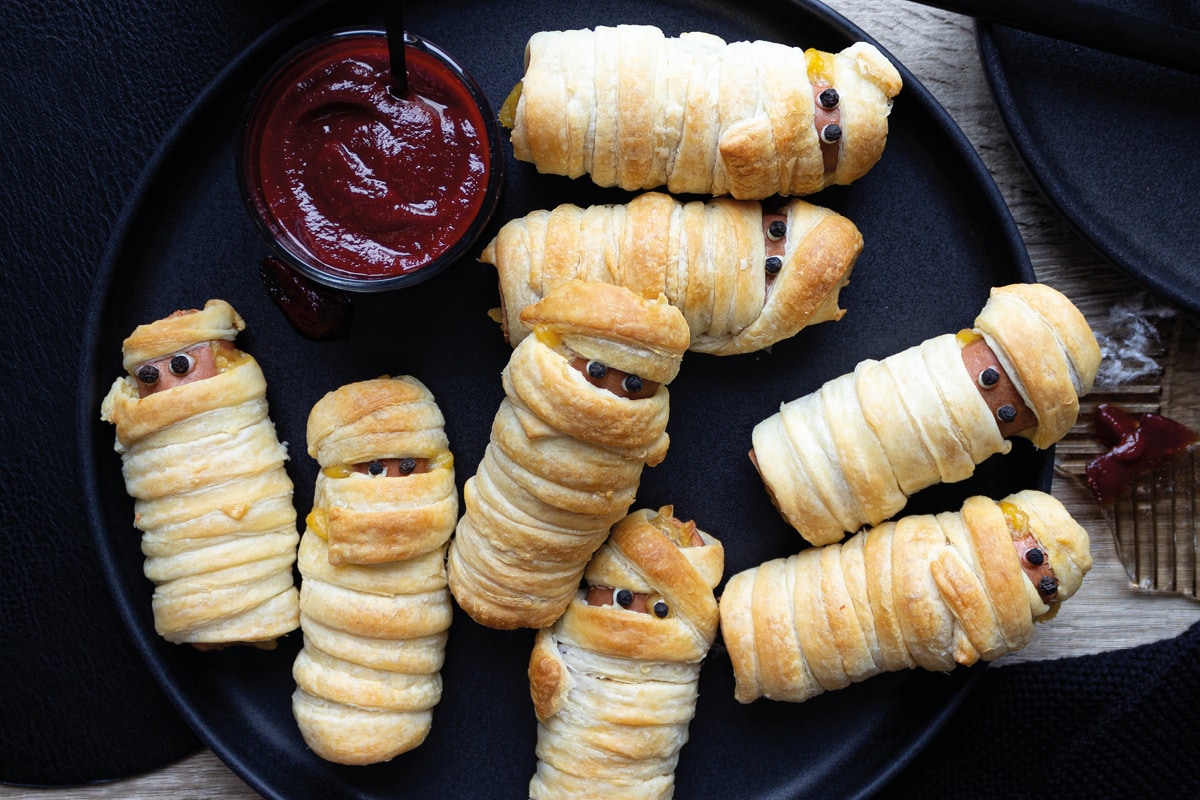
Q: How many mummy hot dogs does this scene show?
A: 8